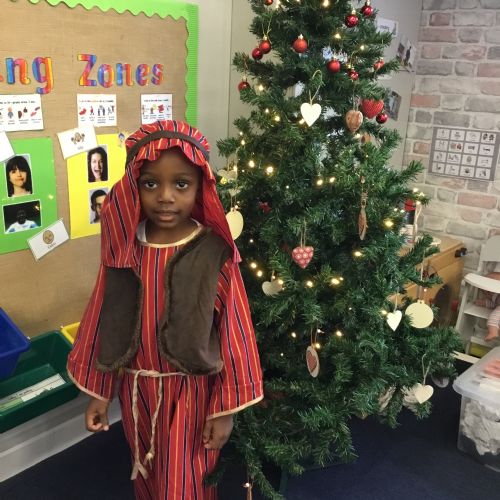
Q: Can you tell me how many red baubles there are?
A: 11